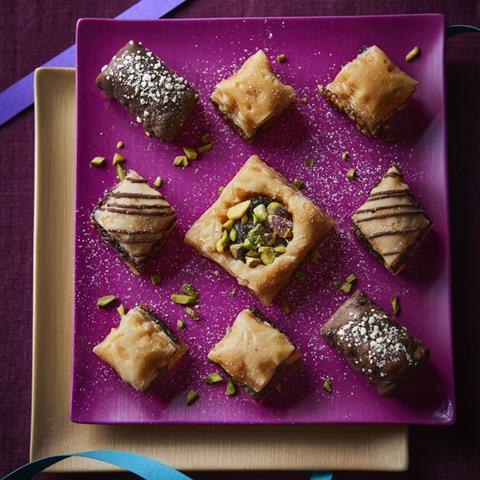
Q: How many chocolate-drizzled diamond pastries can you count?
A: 2